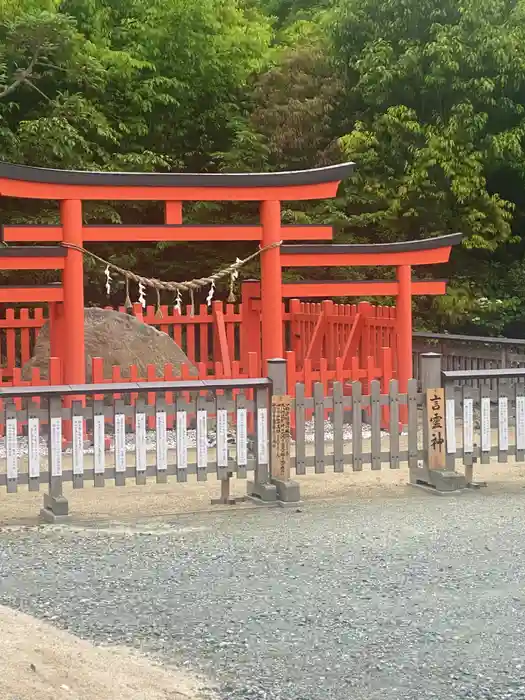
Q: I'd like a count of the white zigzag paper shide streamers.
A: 5